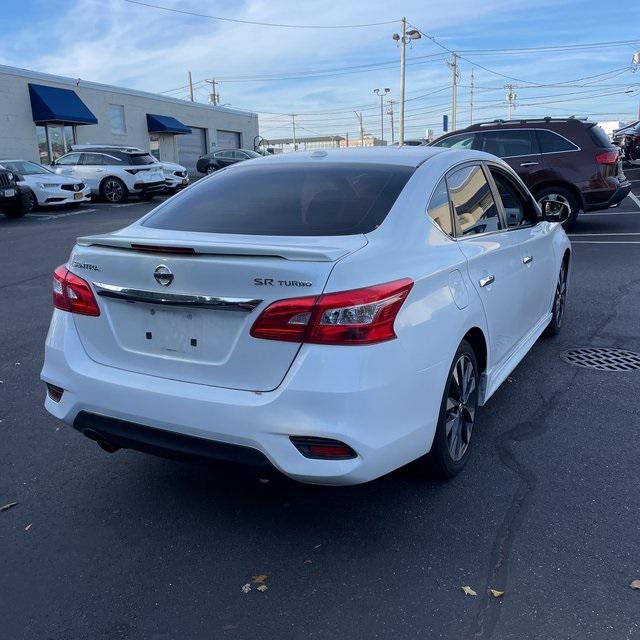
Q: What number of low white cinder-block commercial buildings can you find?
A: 1